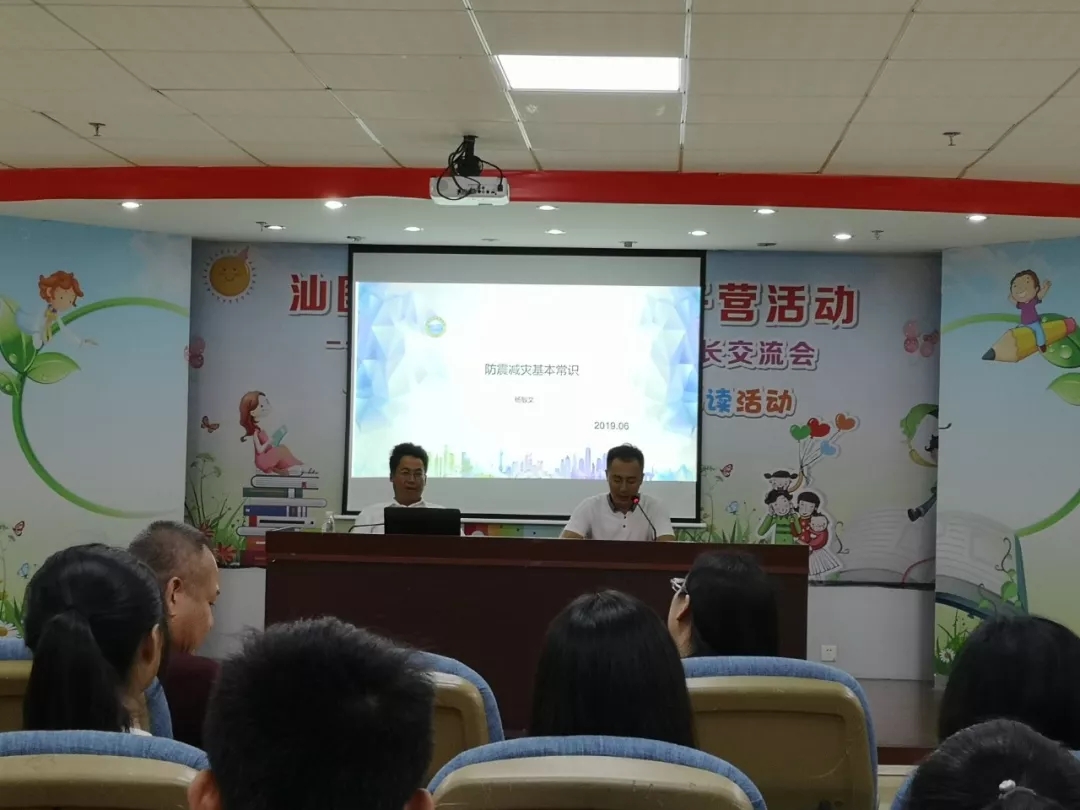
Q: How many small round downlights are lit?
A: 10